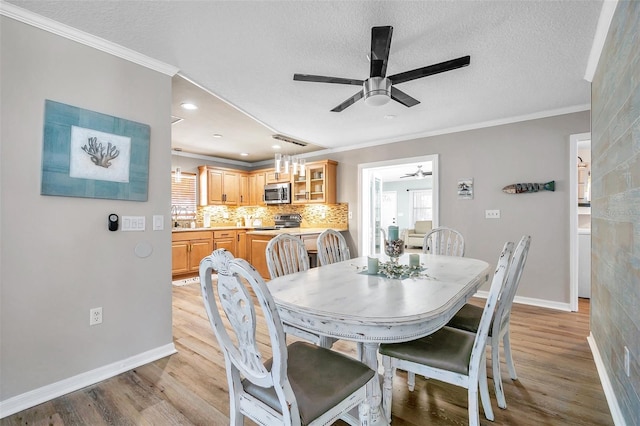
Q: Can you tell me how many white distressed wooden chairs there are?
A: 6